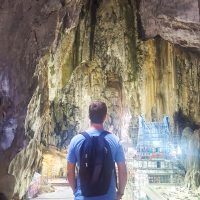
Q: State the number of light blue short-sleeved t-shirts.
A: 1